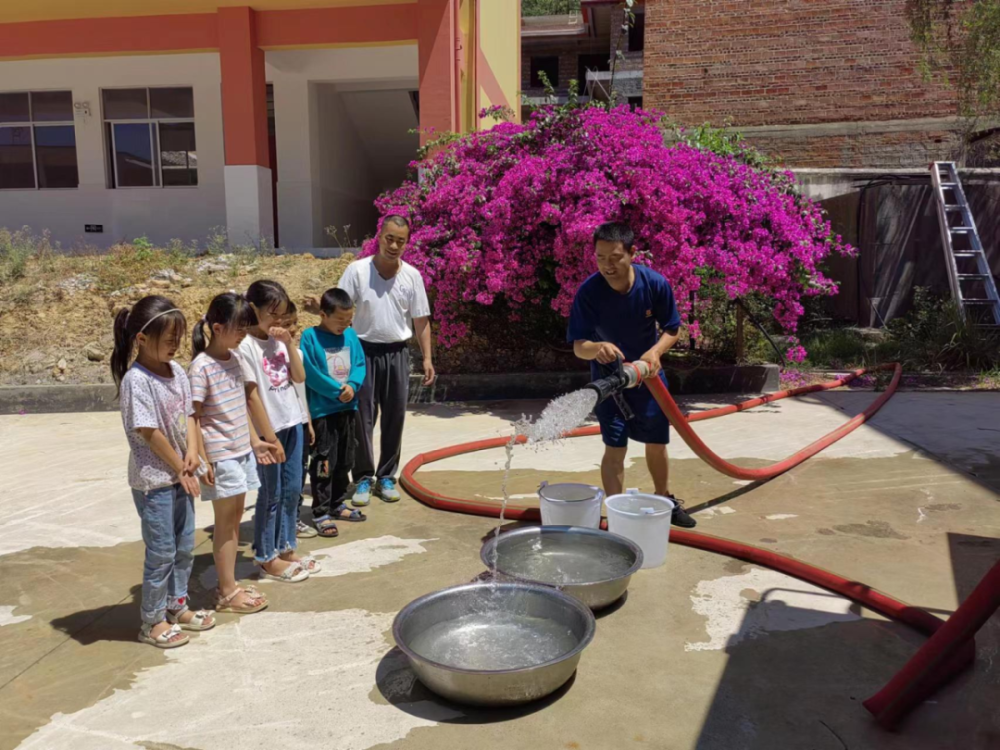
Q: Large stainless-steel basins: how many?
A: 2